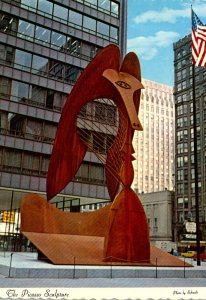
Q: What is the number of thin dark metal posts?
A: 5